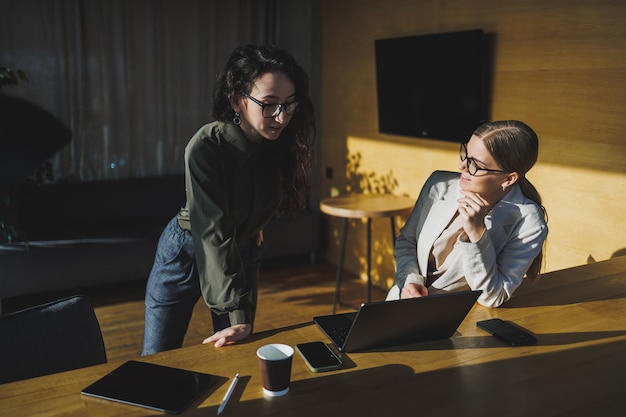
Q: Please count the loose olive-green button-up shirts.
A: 1